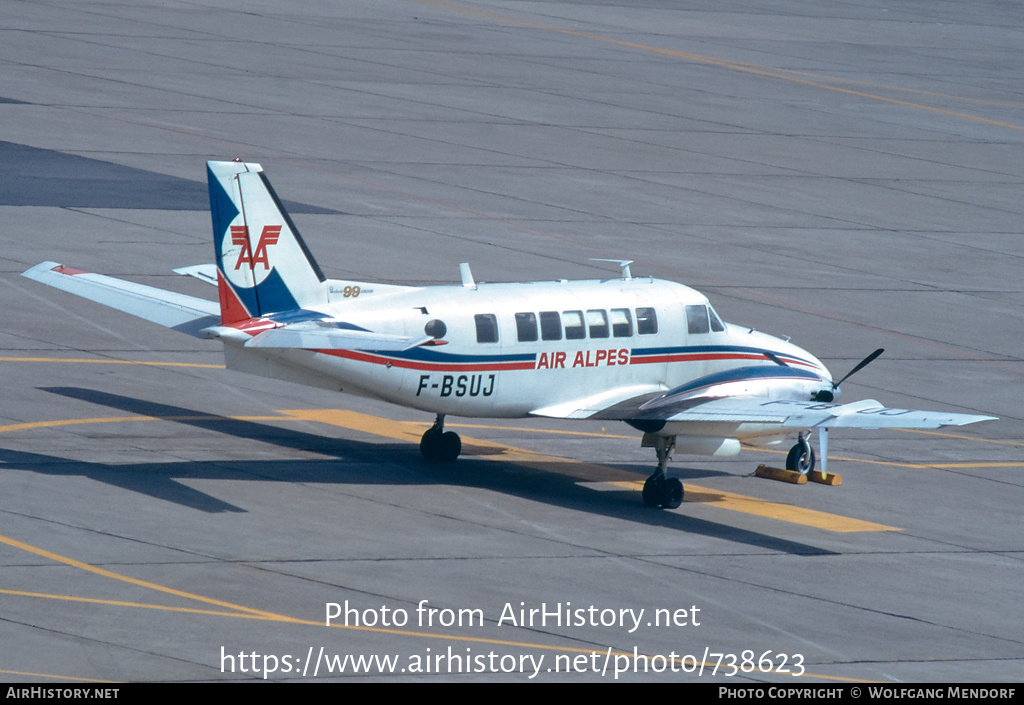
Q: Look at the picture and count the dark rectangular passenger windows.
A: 7